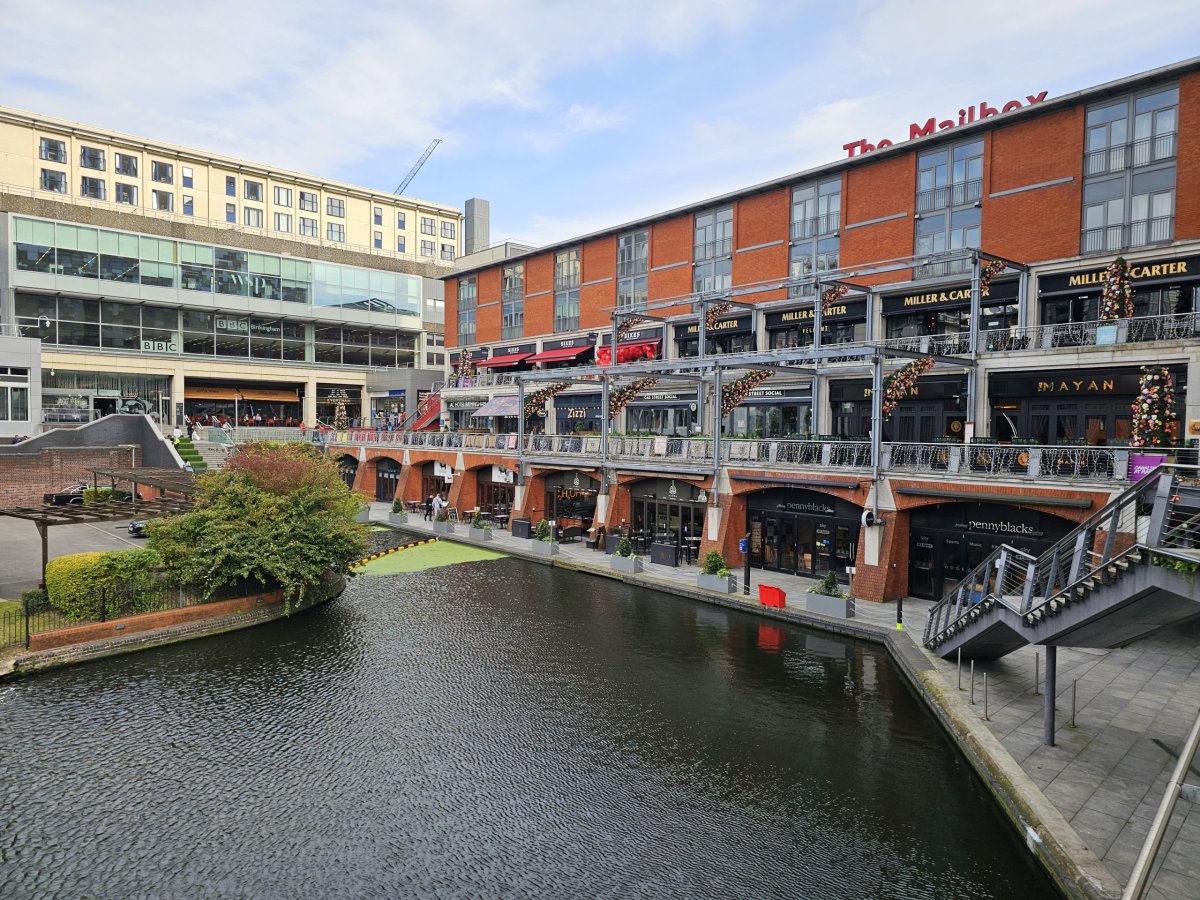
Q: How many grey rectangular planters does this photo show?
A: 8